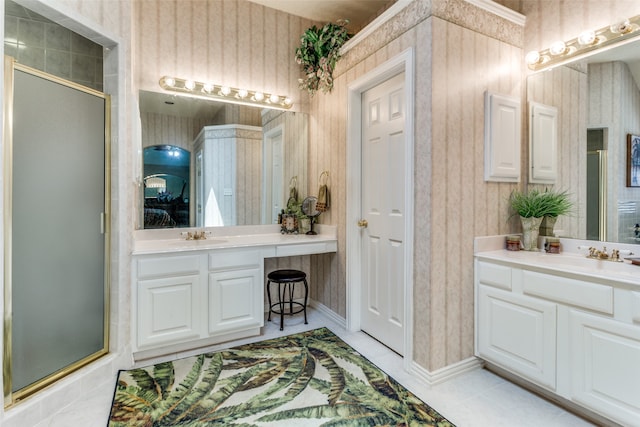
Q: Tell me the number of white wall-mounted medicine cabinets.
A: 1